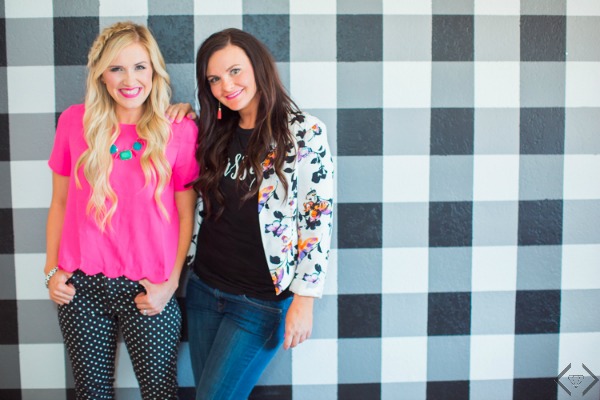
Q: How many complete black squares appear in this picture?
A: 12